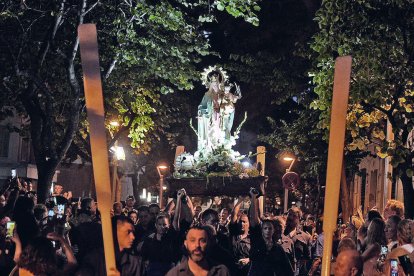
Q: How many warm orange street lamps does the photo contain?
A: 3